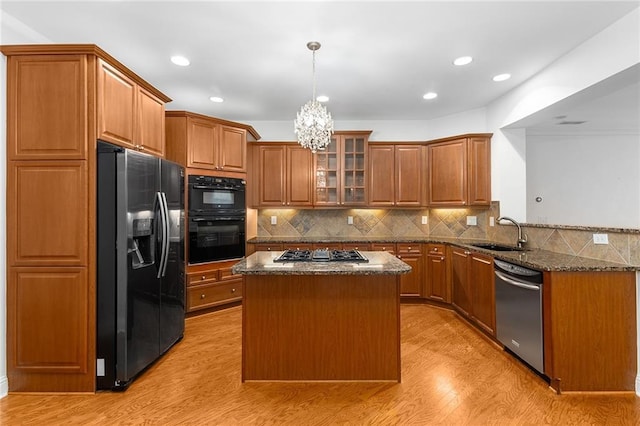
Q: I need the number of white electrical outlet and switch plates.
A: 6